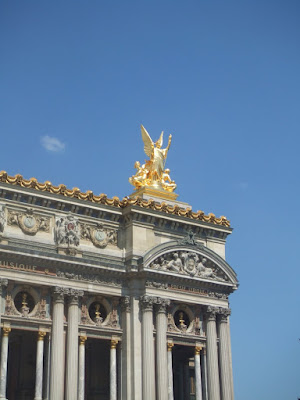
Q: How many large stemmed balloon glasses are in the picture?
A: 0